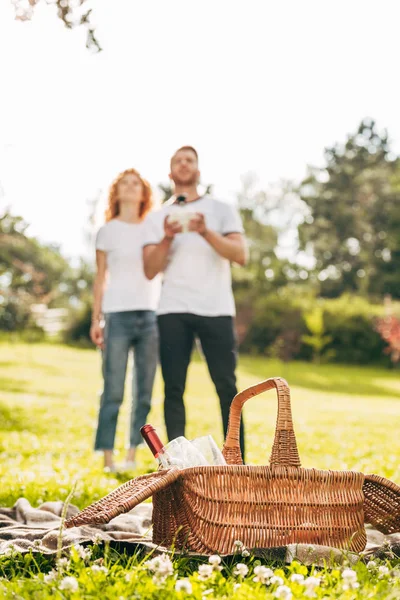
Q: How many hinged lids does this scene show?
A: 2